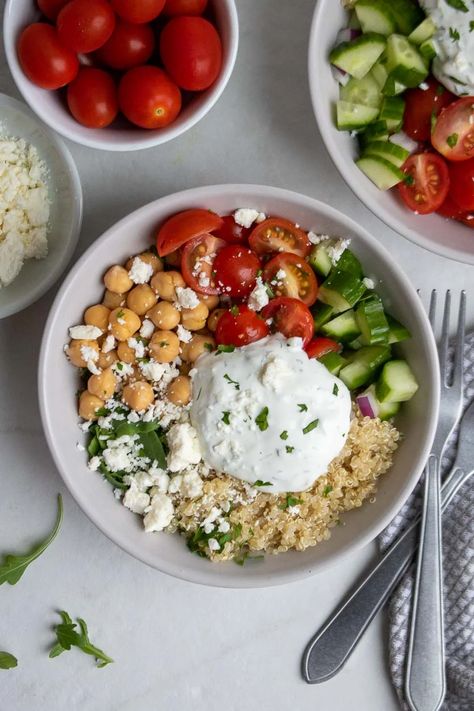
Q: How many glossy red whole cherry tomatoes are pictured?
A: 9